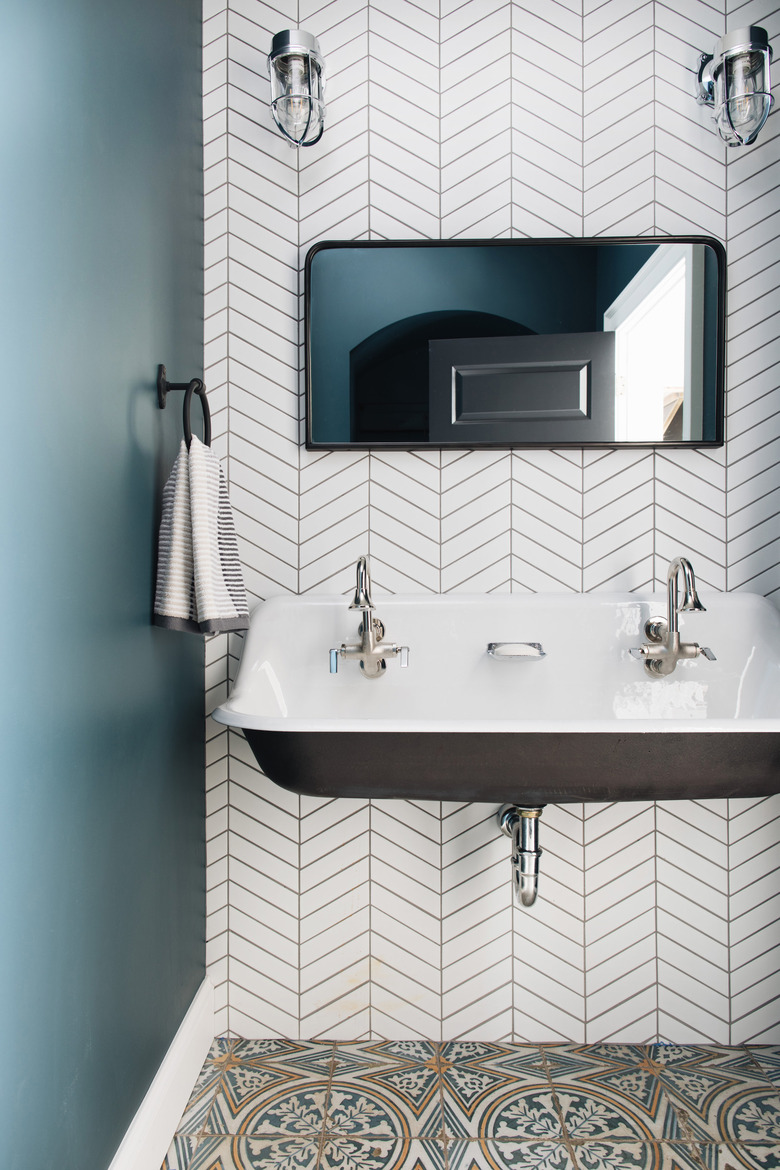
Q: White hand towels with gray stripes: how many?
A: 1